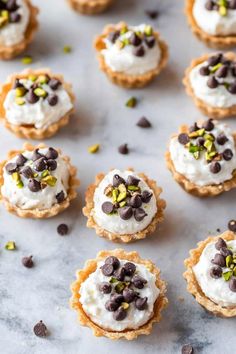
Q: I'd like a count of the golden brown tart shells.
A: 11